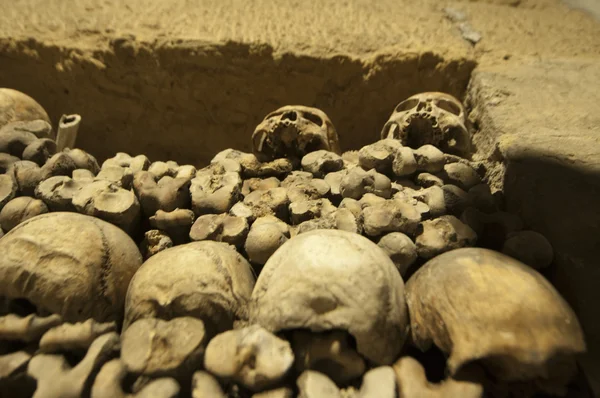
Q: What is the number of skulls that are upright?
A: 2